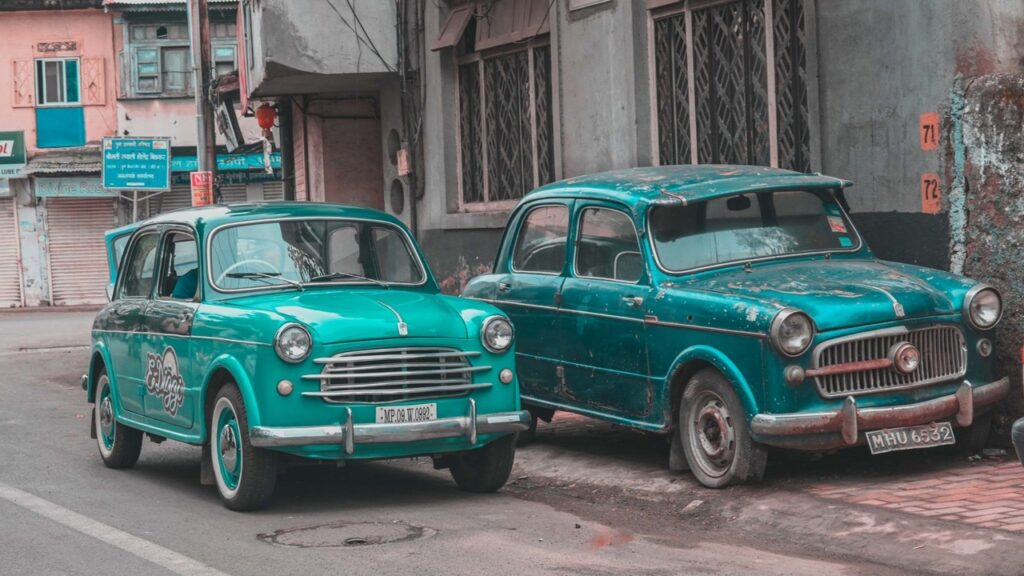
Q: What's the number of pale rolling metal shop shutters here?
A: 2